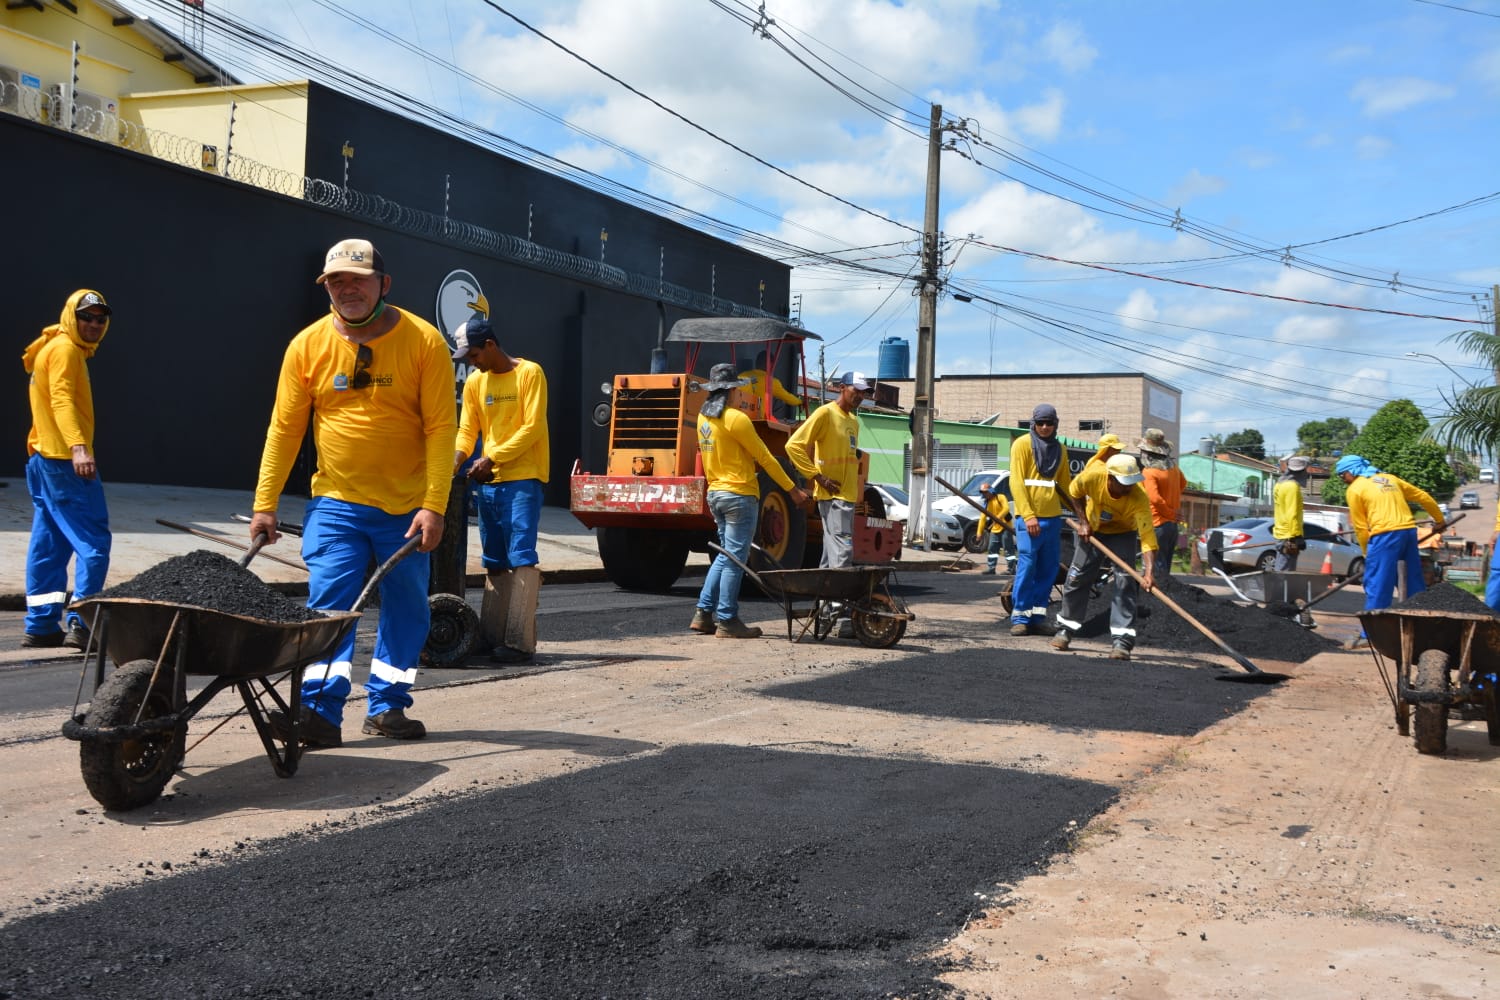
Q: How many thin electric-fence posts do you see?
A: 10